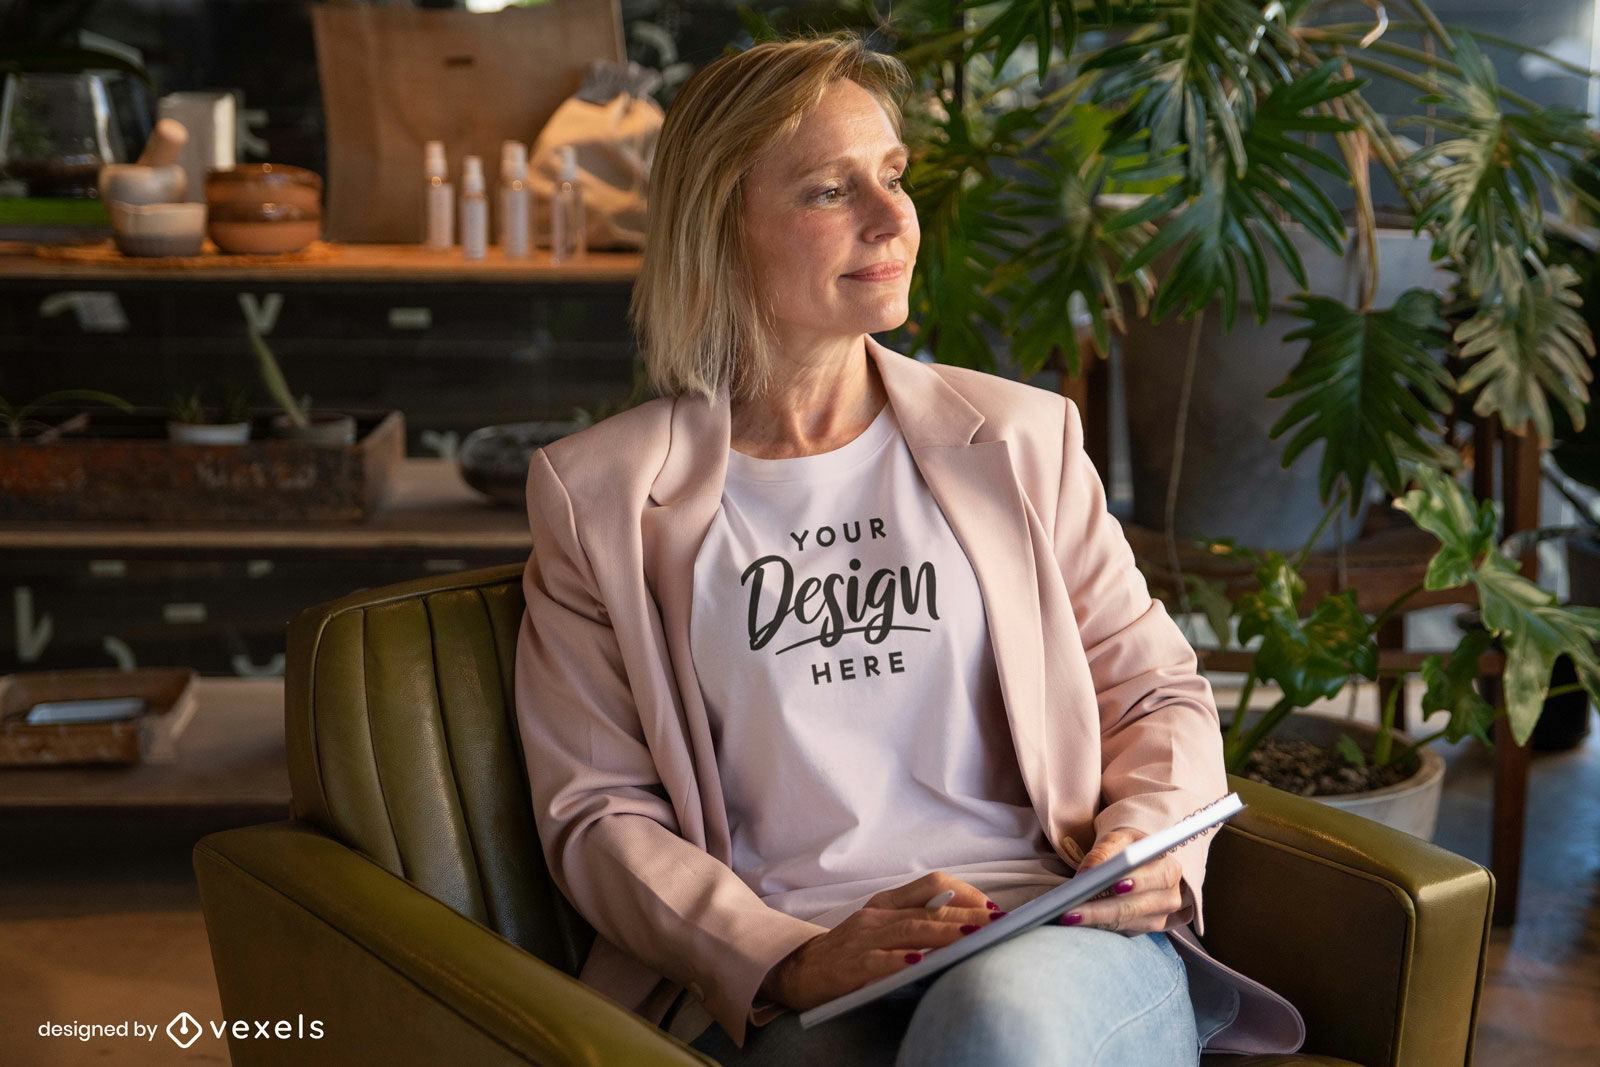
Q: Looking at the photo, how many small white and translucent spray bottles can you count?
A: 4